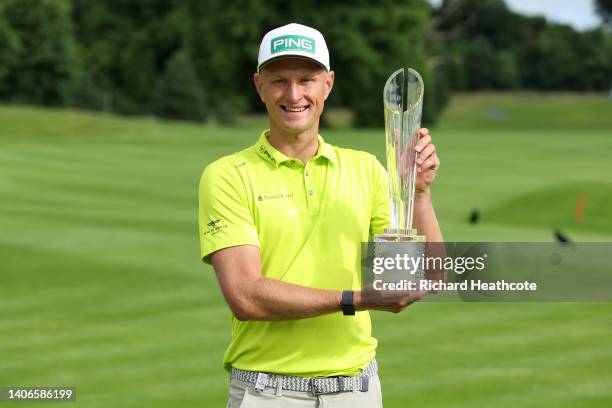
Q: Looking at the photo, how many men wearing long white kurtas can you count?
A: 0